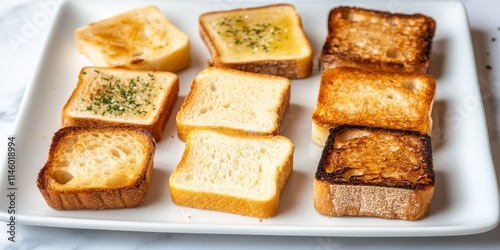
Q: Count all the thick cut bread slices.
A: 9